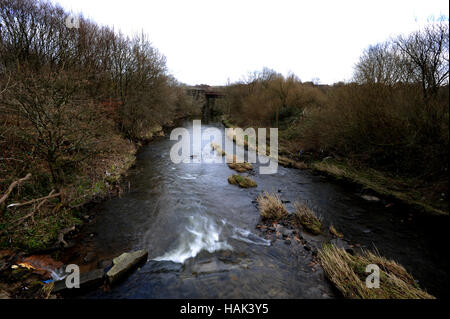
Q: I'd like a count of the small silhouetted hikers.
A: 0